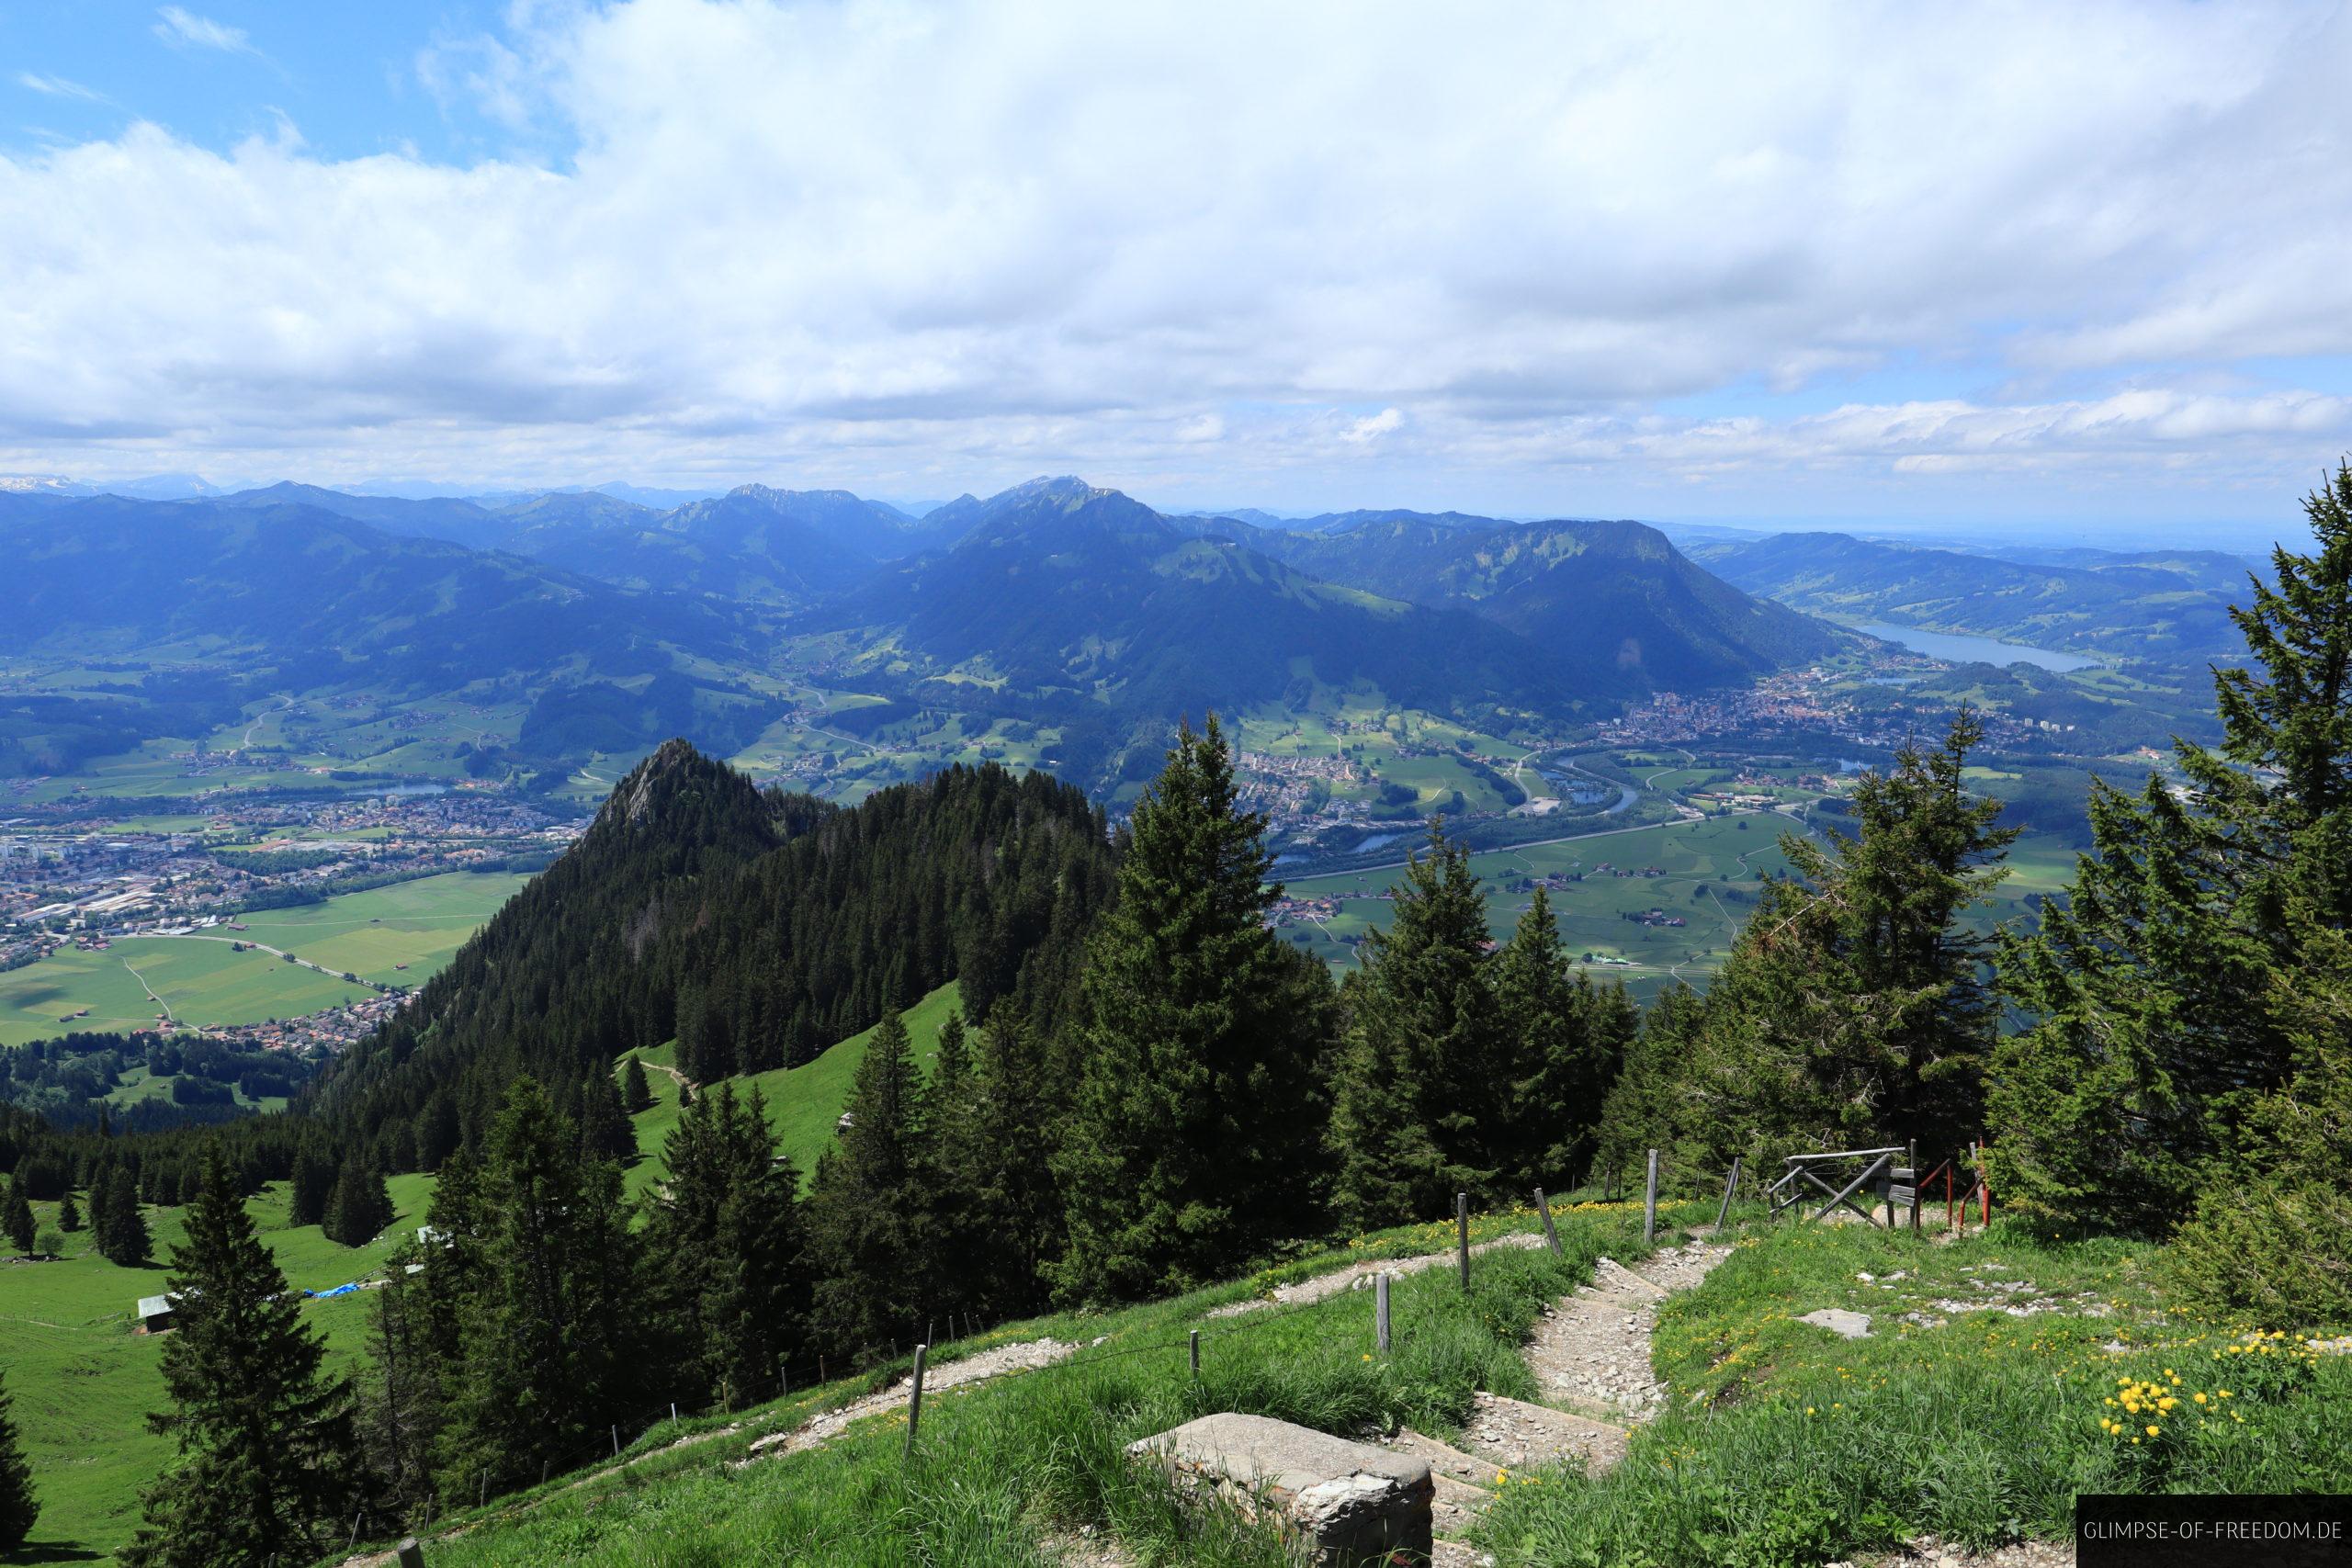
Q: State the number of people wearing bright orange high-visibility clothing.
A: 0